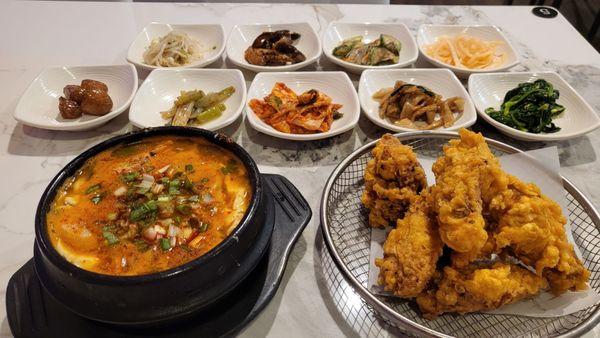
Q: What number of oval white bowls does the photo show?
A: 9